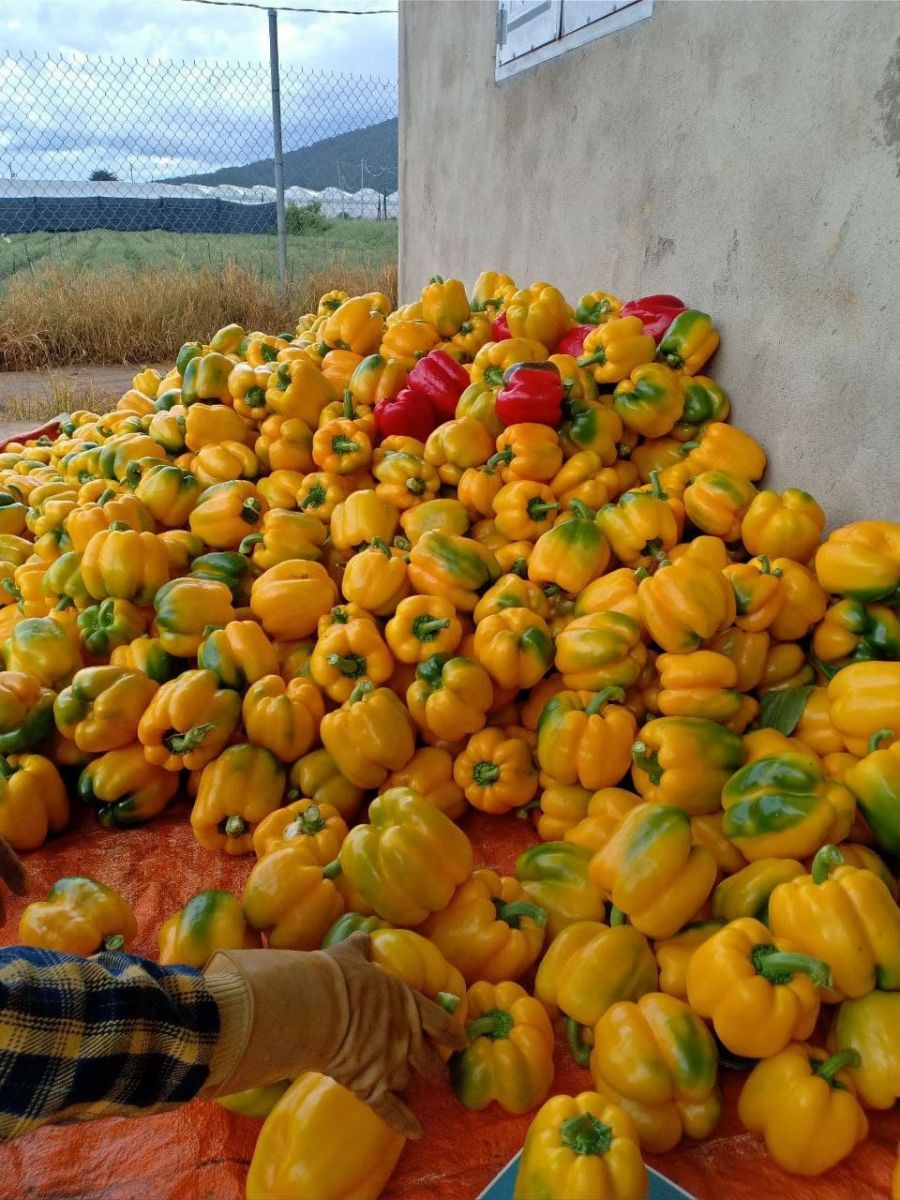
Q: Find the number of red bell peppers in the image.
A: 6